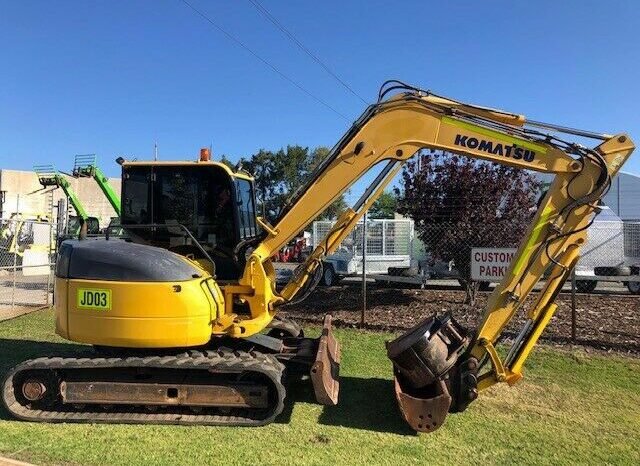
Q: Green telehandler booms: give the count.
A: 2